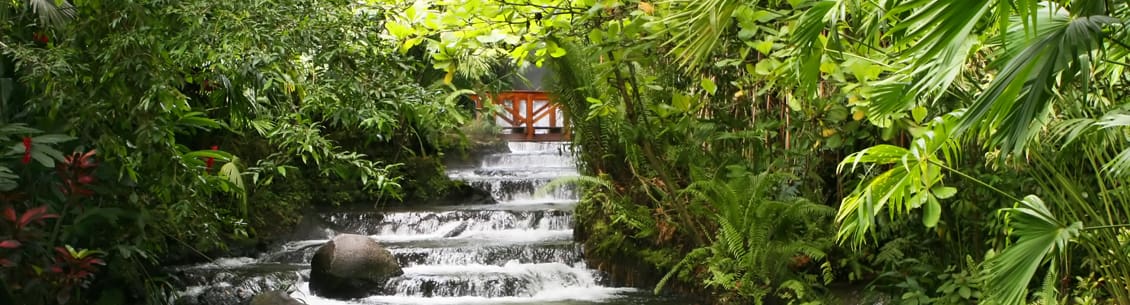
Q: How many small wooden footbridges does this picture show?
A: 1